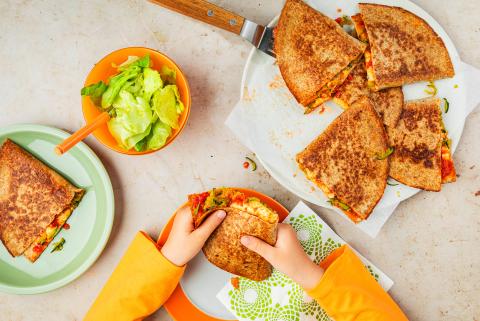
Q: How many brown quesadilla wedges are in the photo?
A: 7